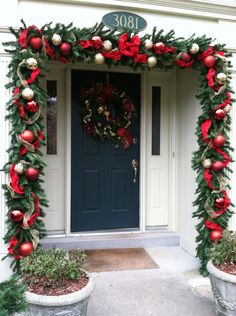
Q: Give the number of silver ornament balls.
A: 12